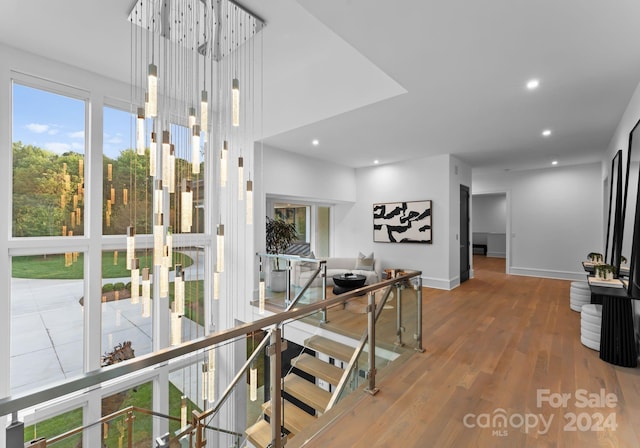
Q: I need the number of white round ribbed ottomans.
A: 2